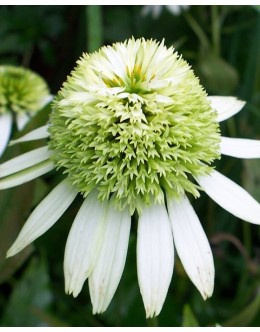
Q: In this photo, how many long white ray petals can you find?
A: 11